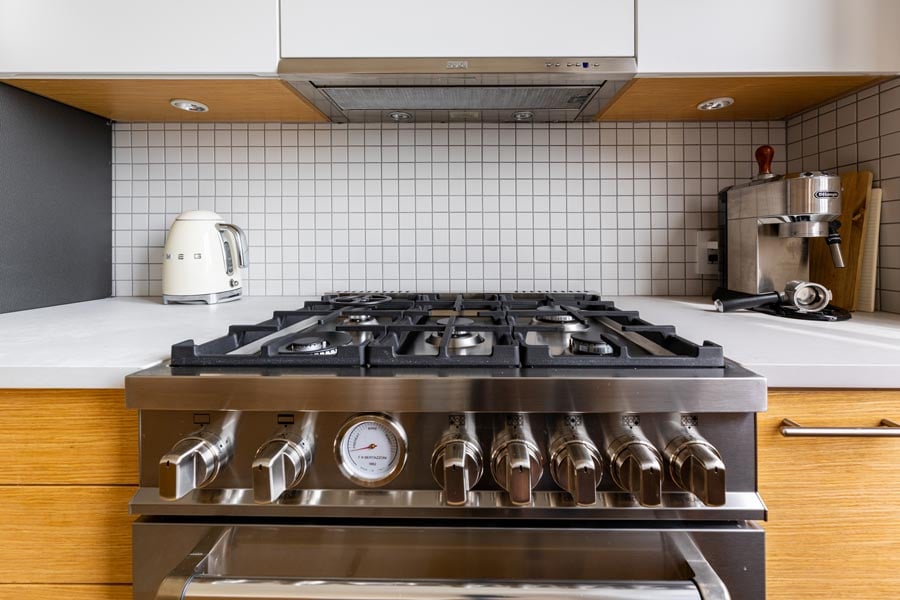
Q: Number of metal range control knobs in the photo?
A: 7